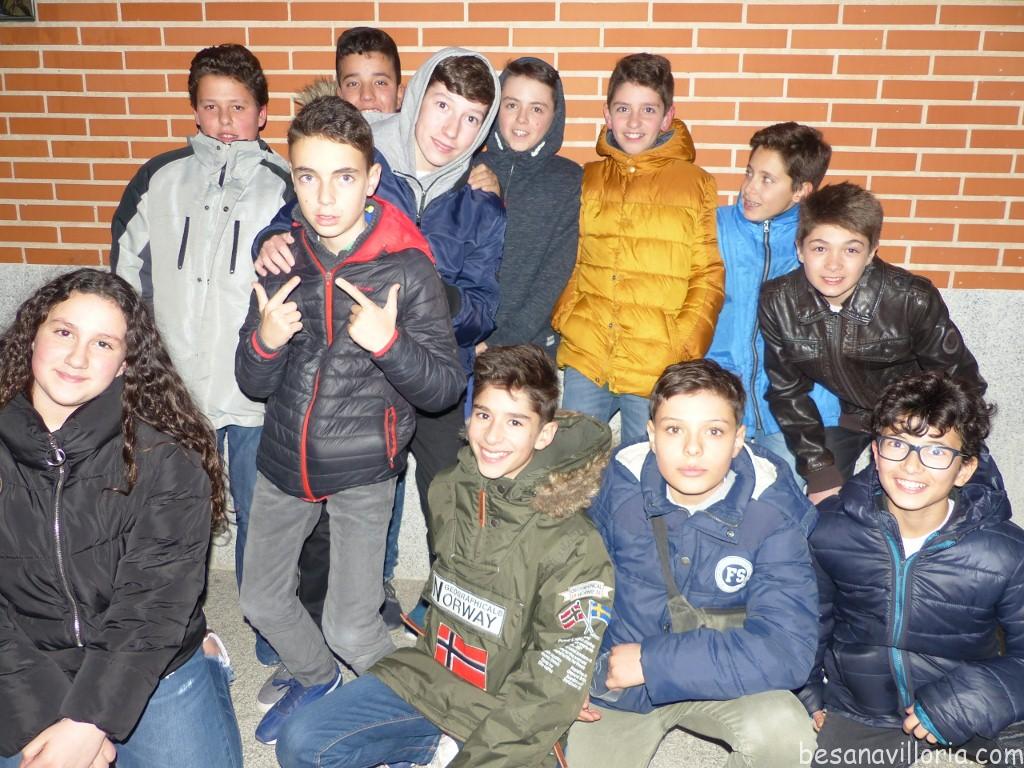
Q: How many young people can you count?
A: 12